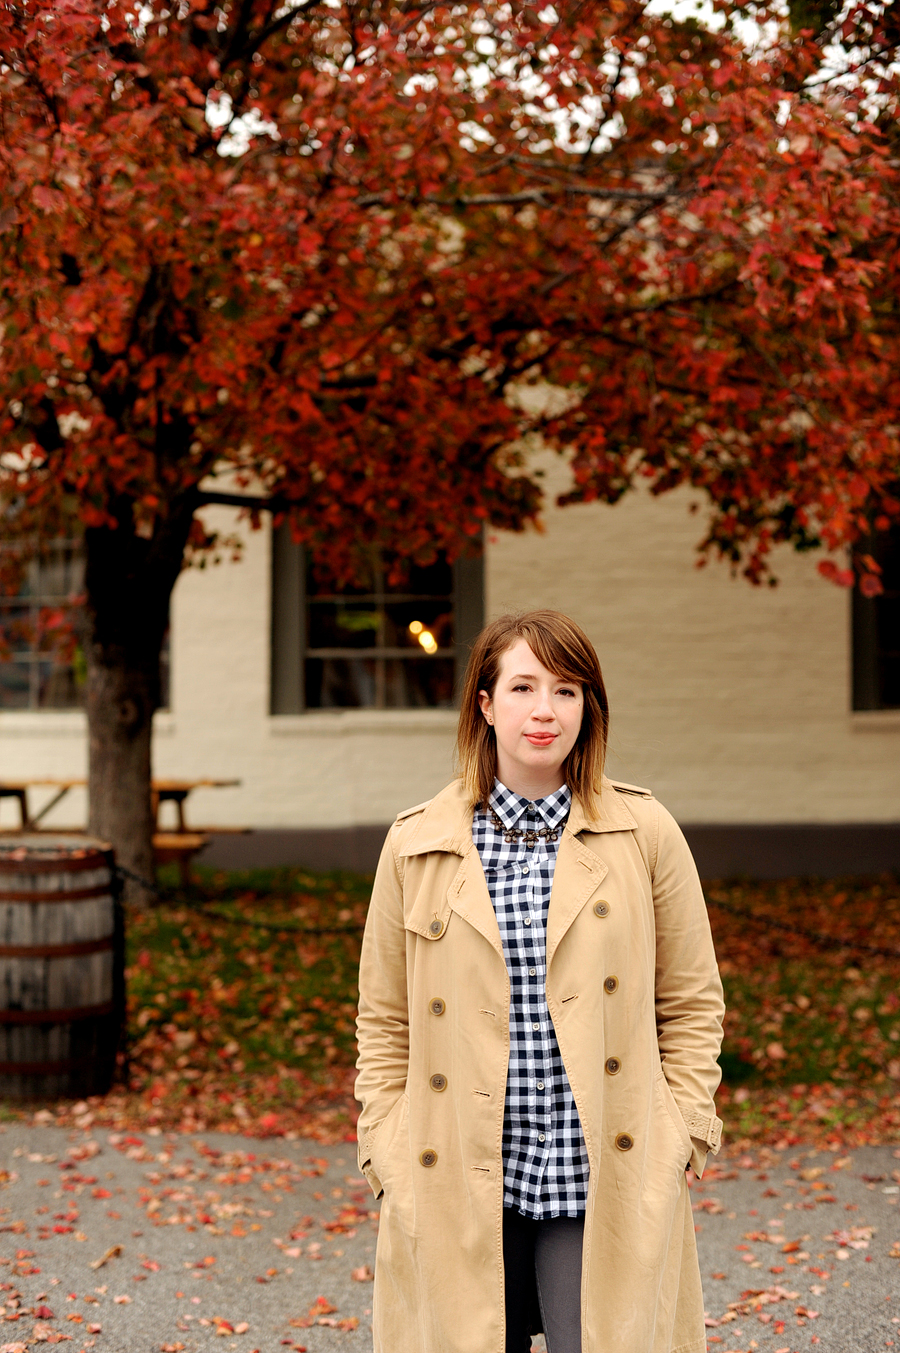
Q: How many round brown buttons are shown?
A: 8